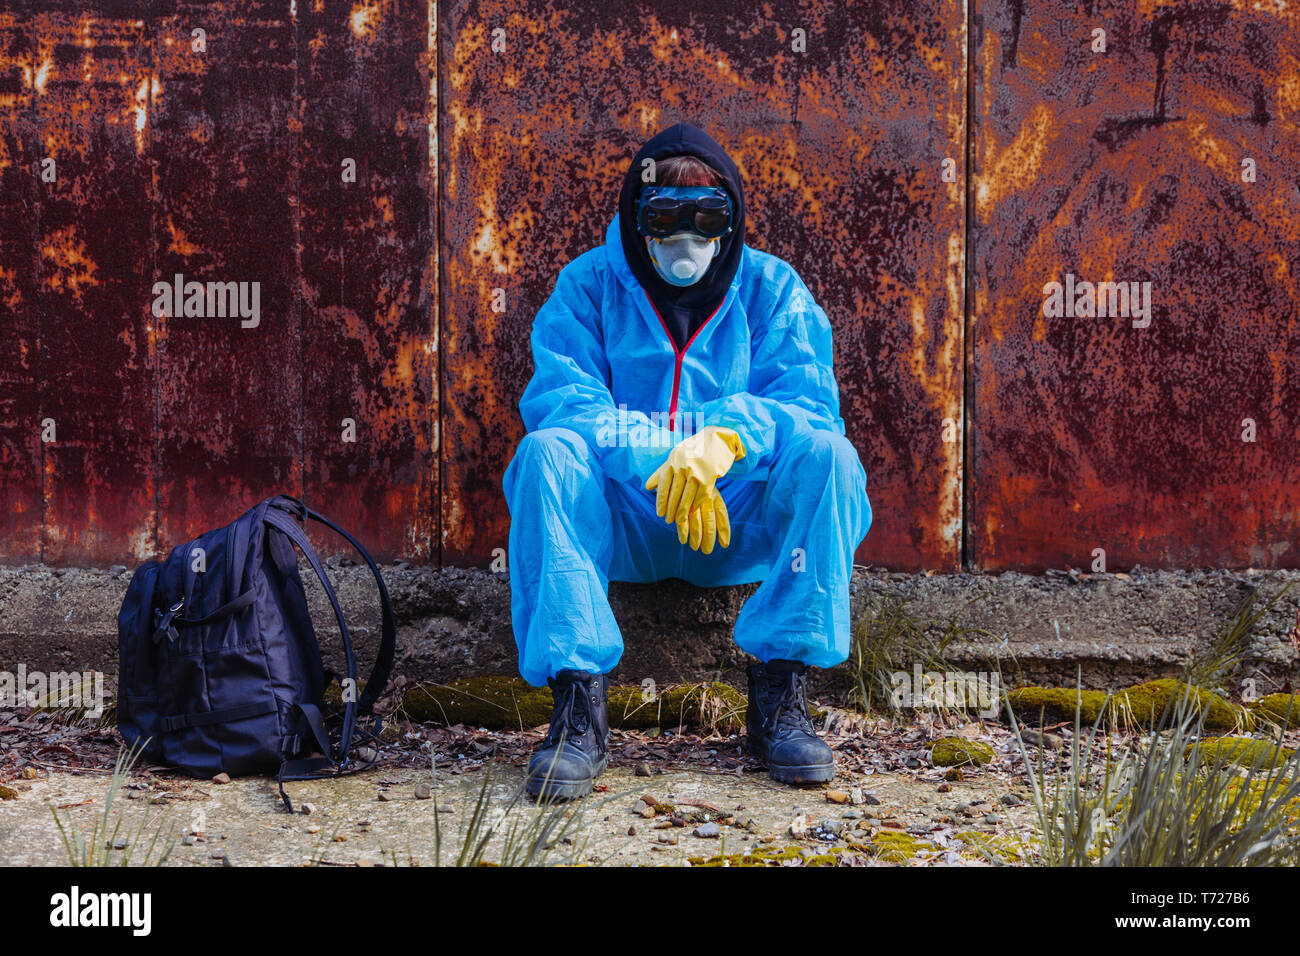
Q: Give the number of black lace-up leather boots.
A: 2